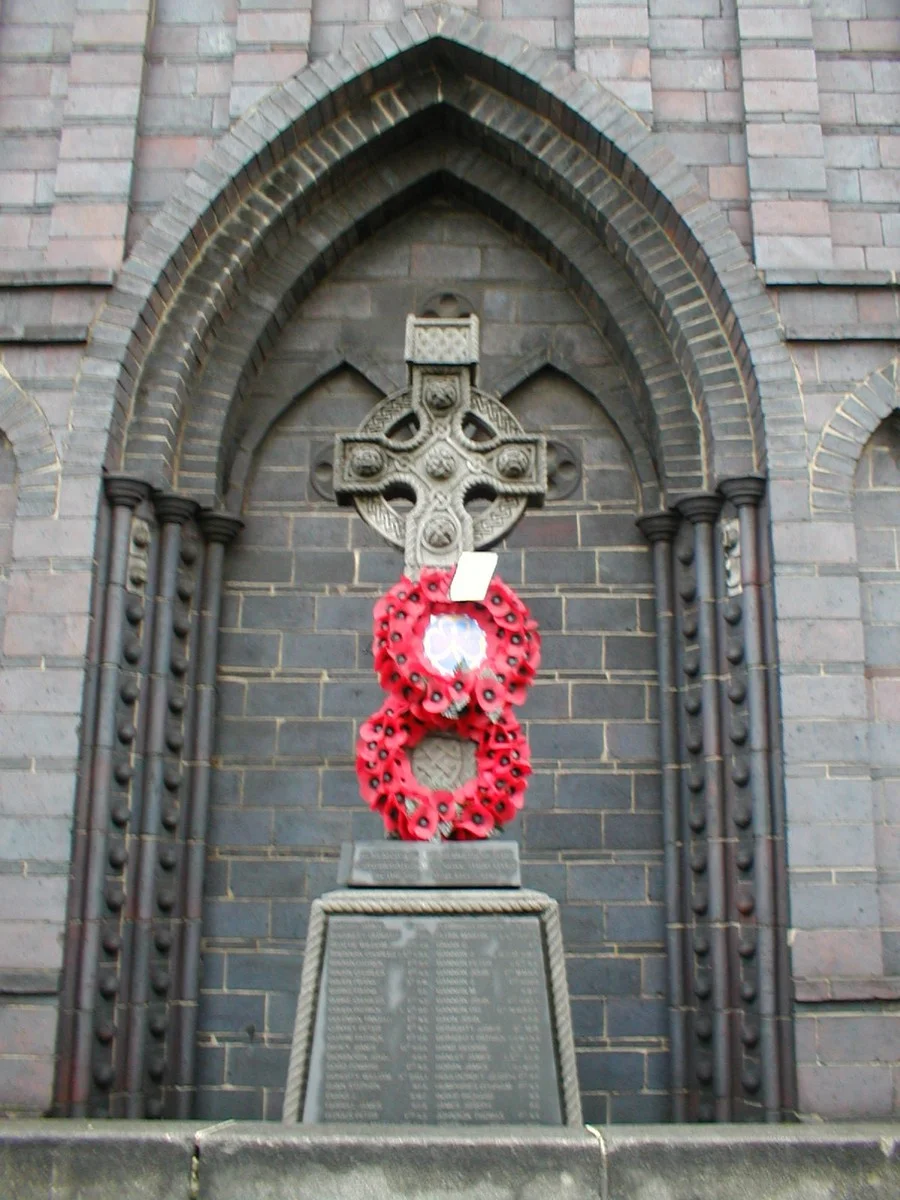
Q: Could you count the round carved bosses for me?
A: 5